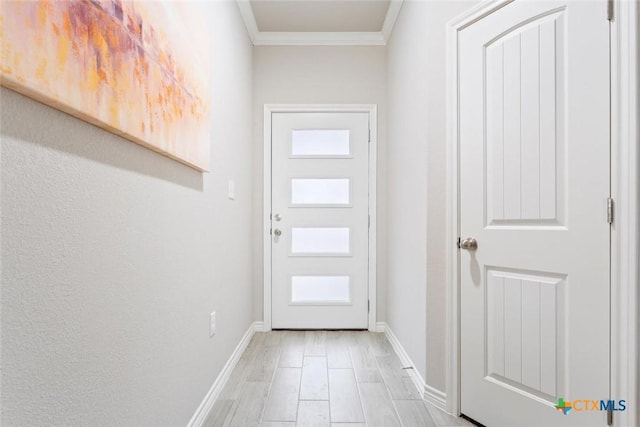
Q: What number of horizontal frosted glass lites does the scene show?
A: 4